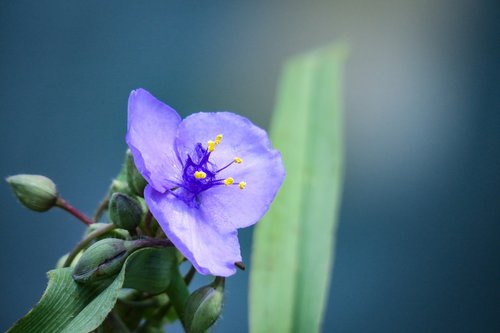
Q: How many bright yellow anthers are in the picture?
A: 6